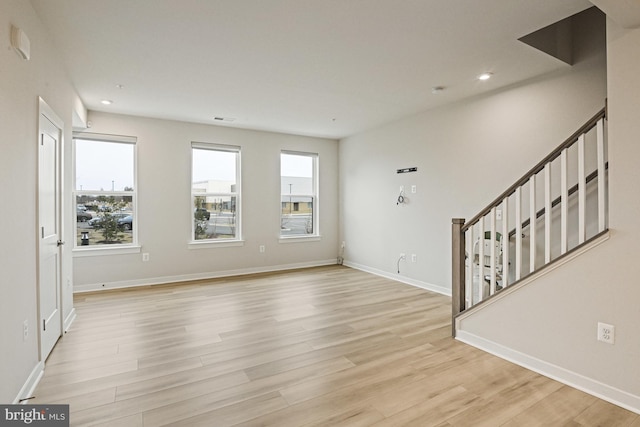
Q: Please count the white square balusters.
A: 10